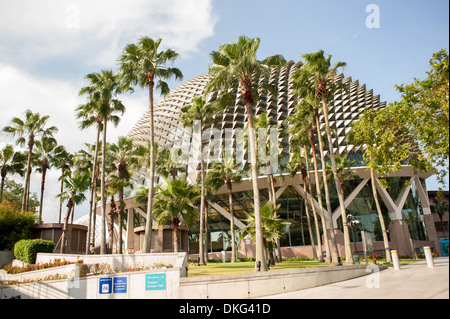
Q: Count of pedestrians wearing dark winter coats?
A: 0